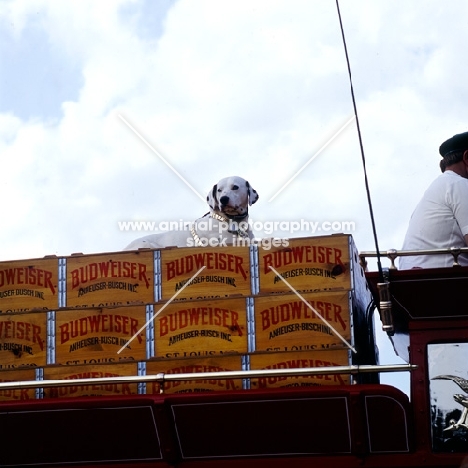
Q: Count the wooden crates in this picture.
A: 12